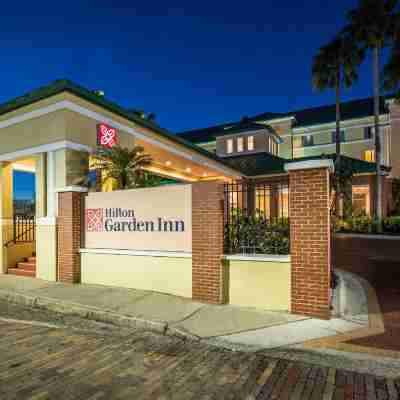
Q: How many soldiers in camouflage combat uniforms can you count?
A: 0